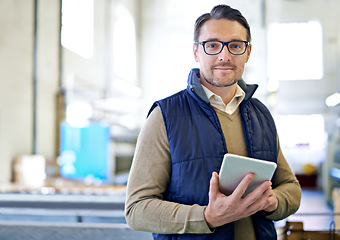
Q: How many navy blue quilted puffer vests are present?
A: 1